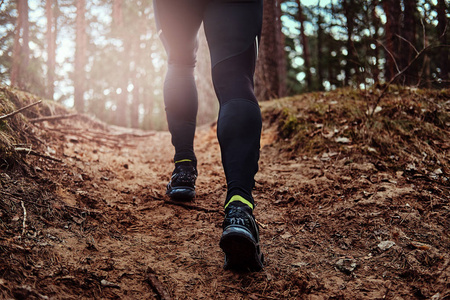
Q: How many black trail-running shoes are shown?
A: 2